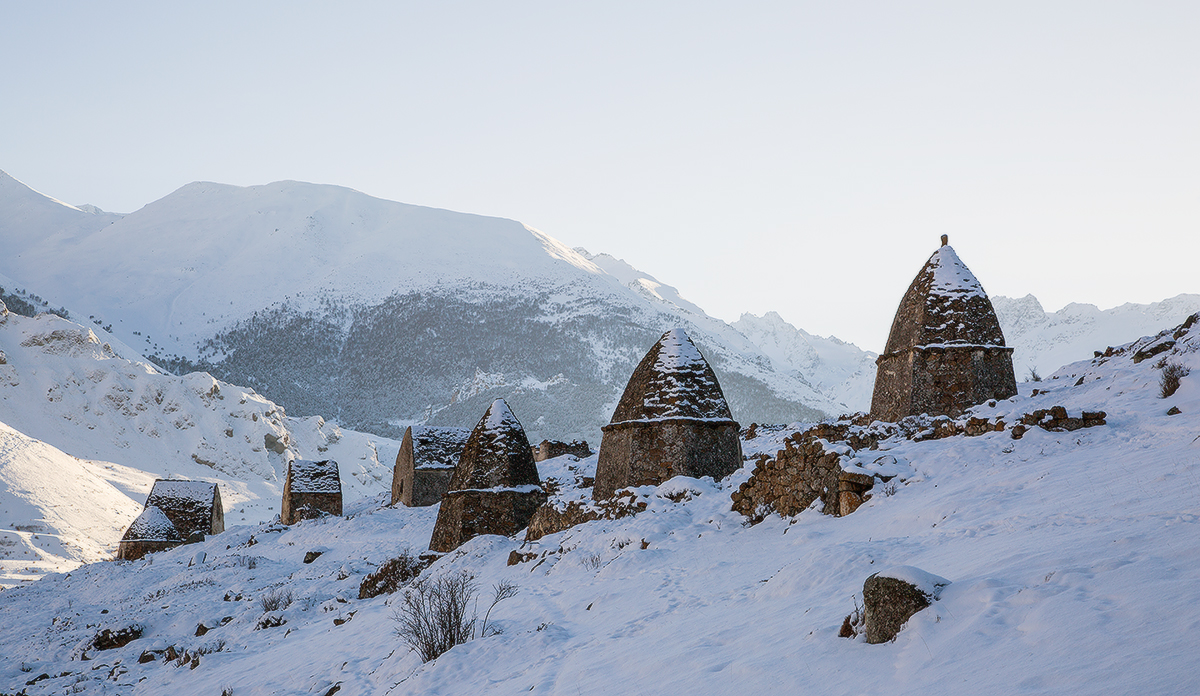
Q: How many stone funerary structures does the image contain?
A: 7